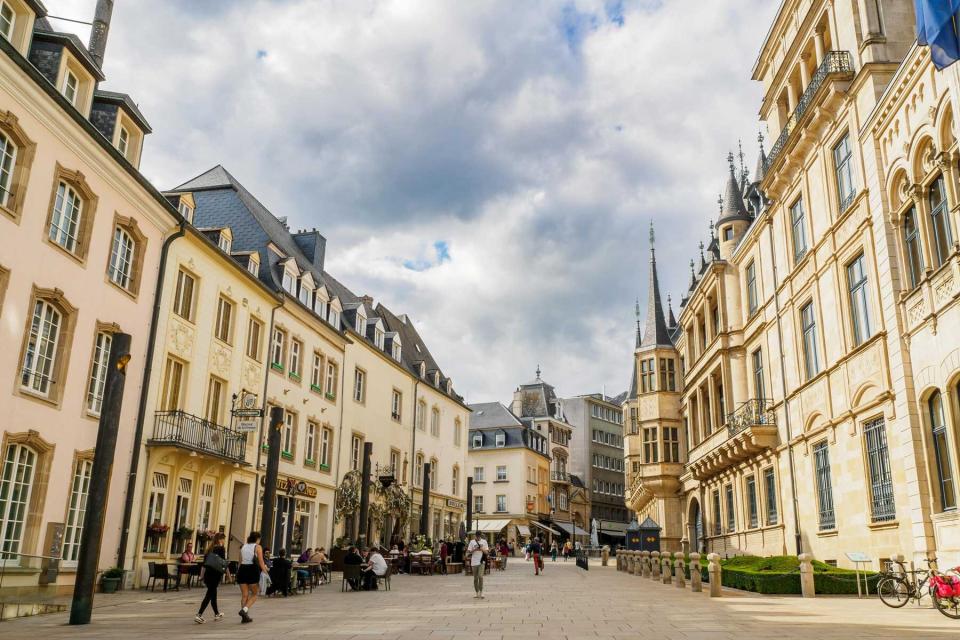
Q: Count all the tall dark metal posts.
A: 5